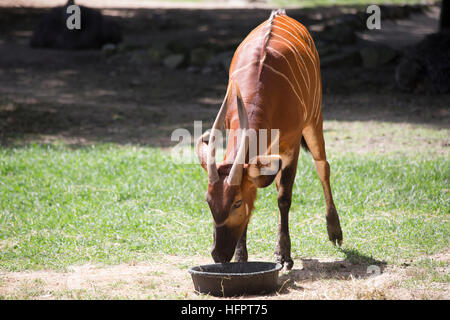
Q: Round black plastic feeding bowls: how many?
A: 1